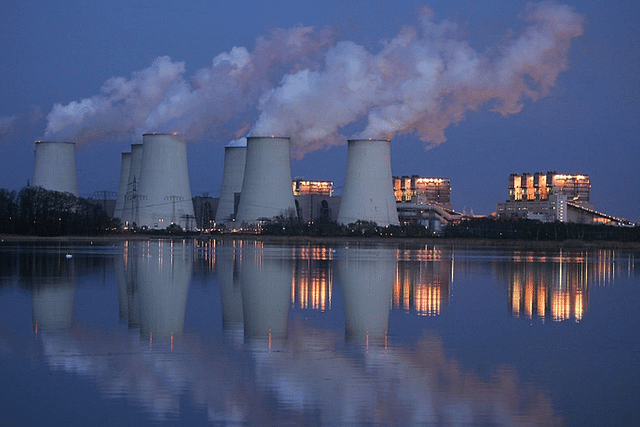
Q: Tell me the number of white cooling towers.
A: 7